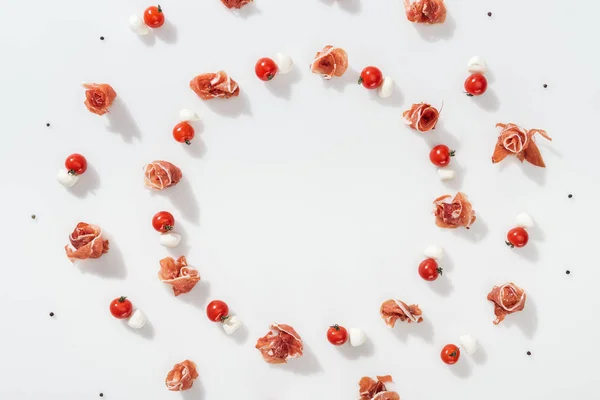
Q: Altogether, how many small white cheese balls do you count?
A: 14